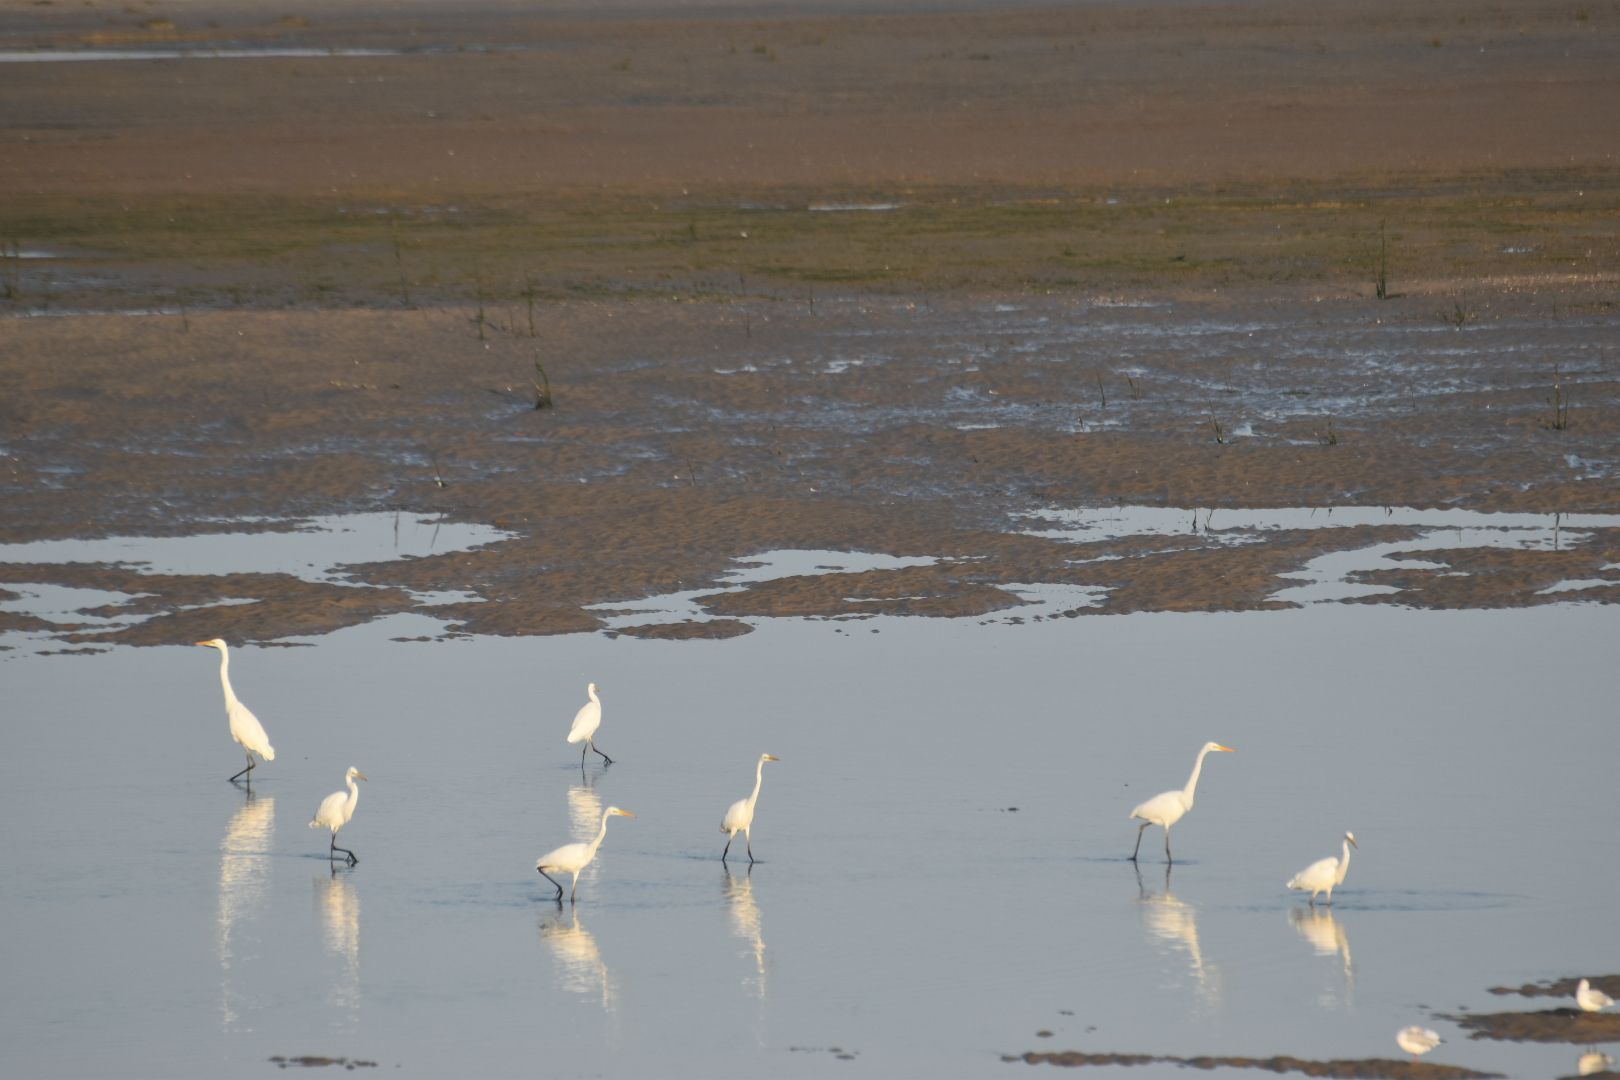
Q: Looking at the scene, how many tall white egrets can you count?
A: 7